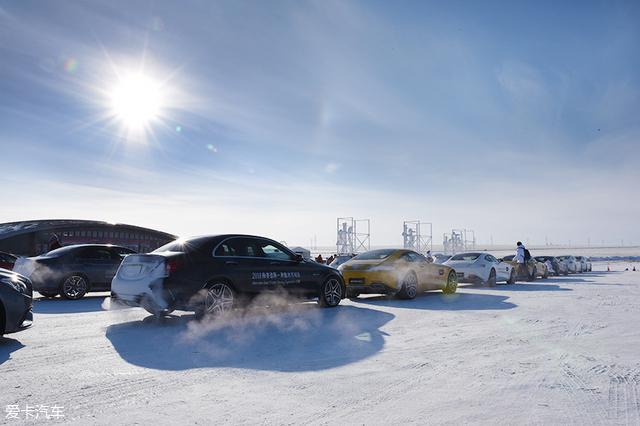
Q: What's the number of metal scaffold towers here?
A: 3